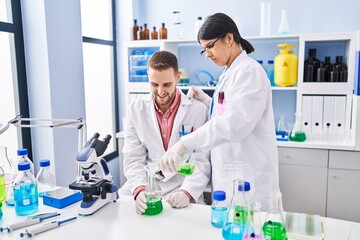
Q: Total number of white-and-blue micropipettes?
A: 2